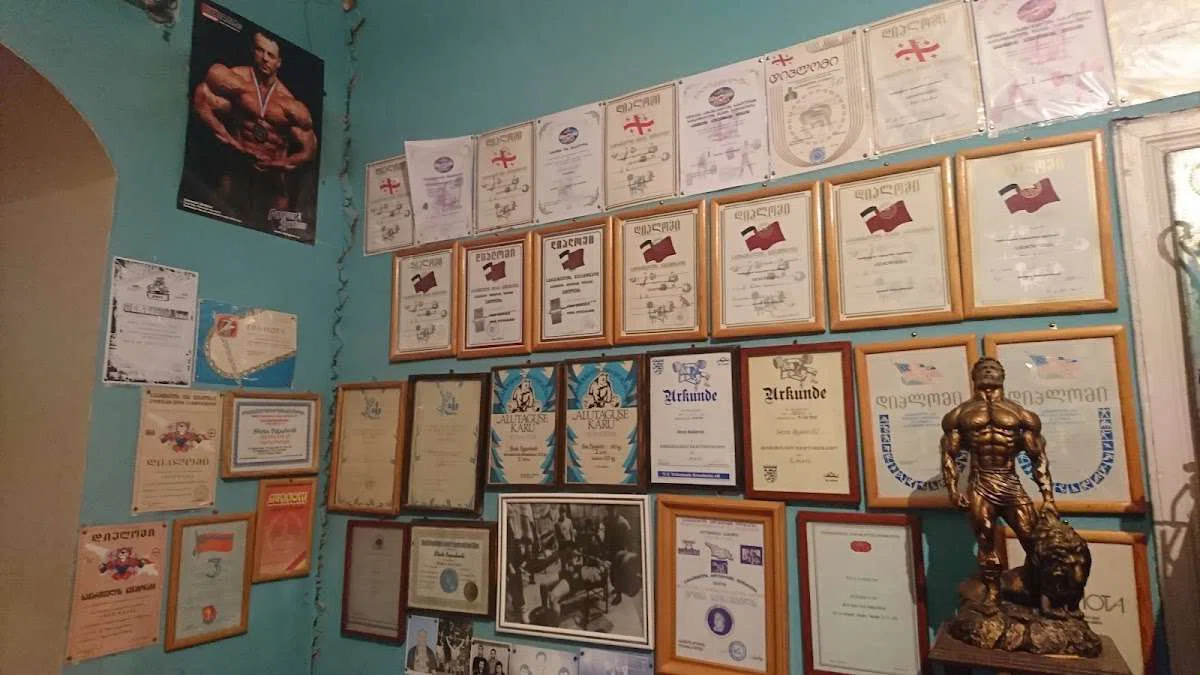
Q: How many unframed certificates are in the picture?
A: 14